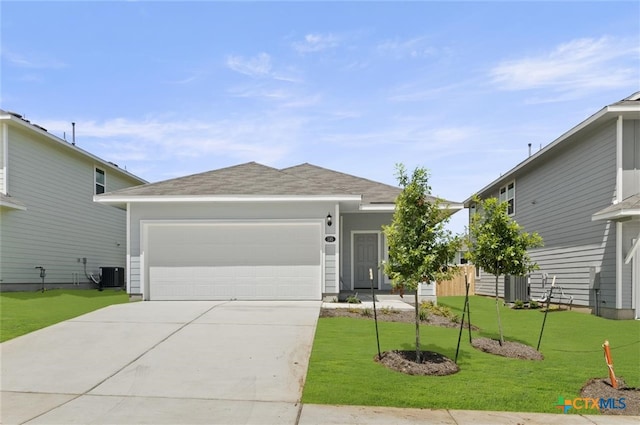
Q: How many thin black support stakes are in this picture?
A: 4